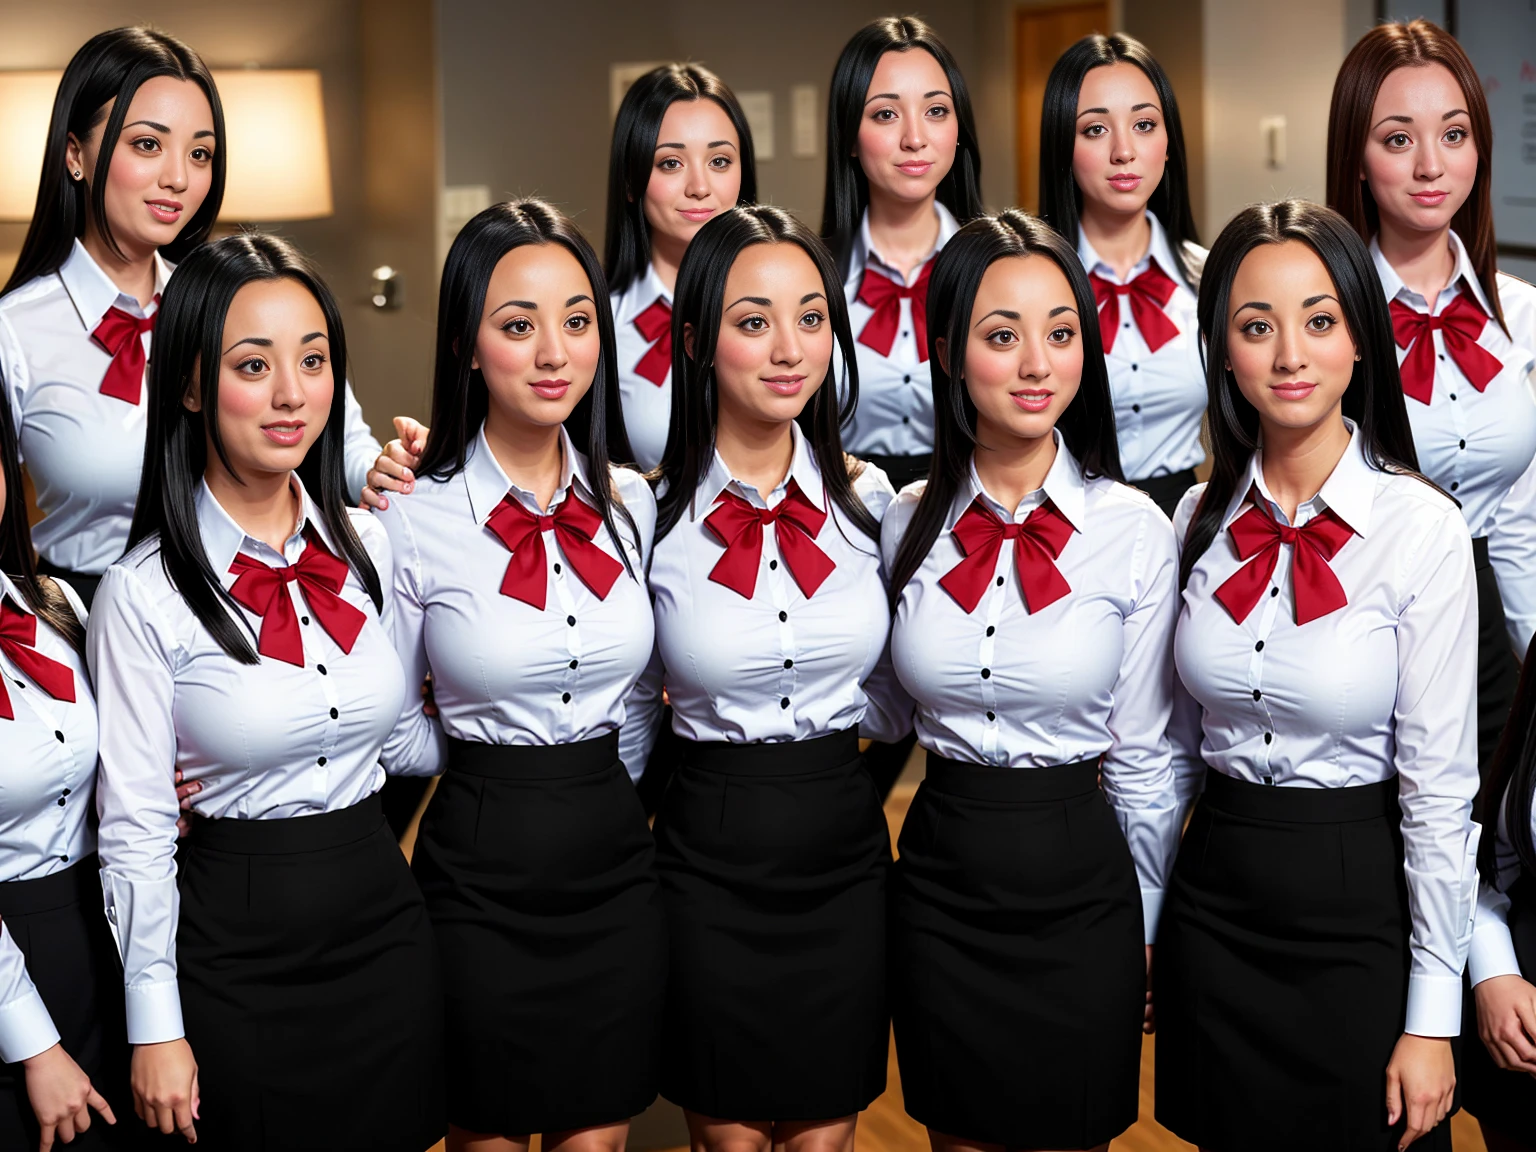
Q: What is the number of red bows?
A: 11